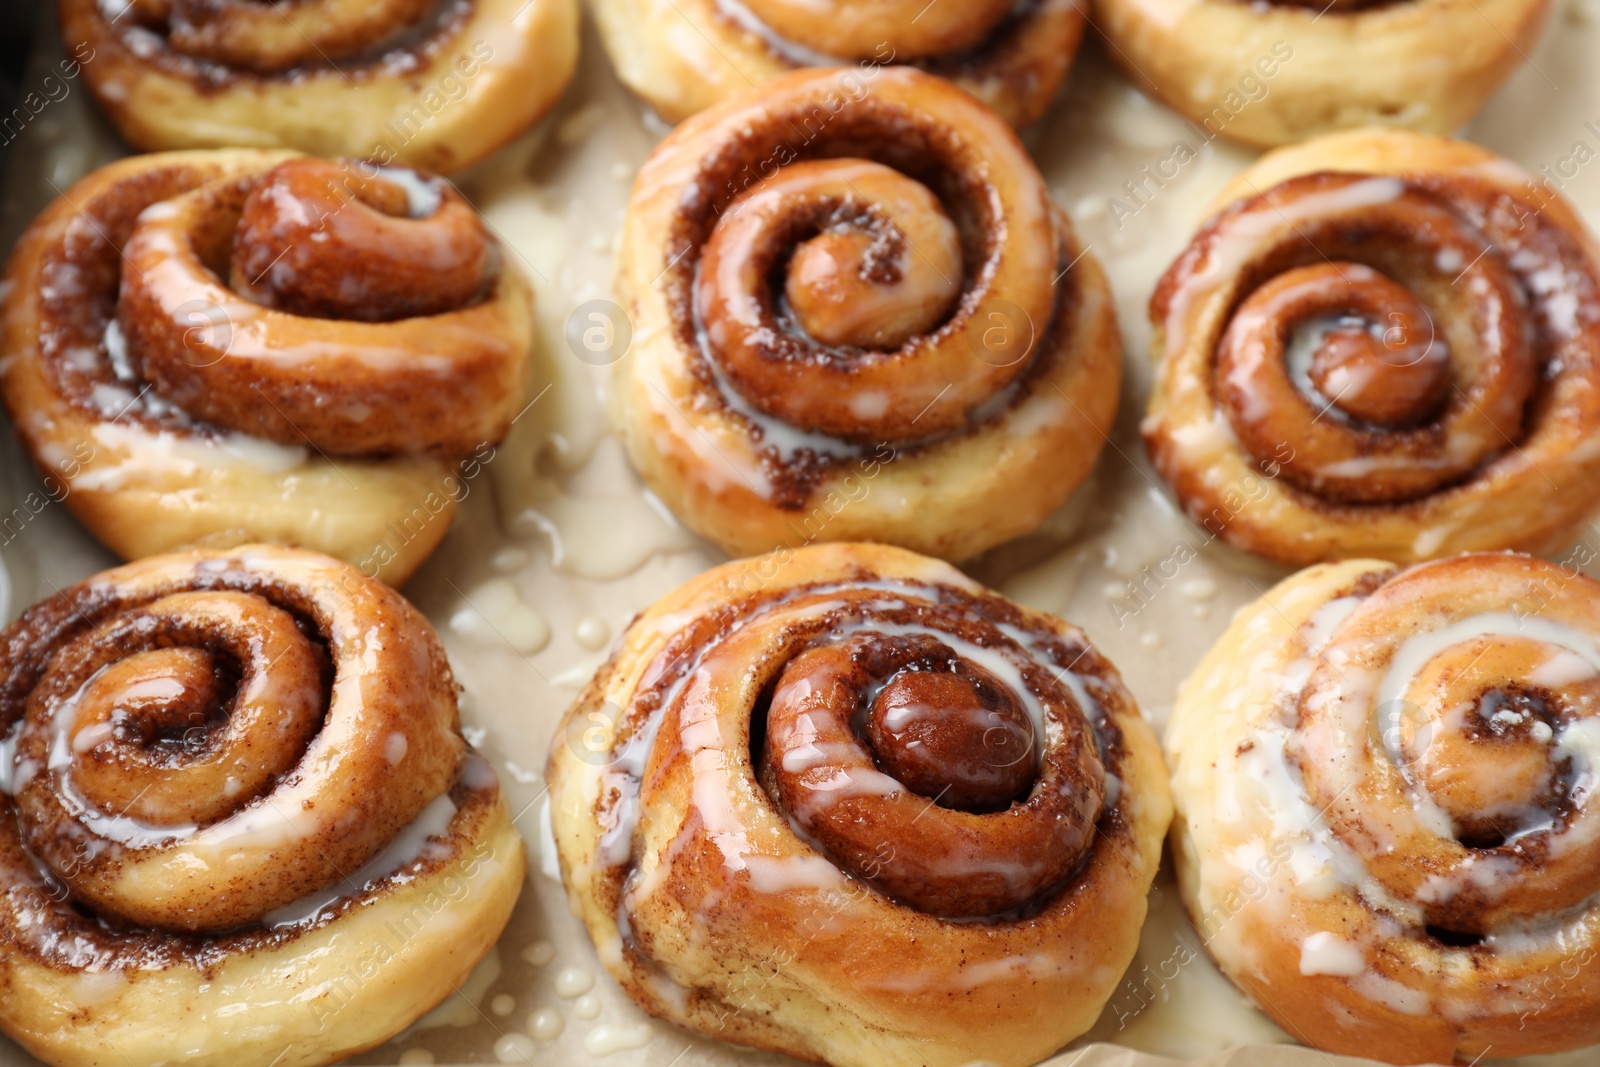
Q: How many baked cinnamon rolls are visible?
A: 9